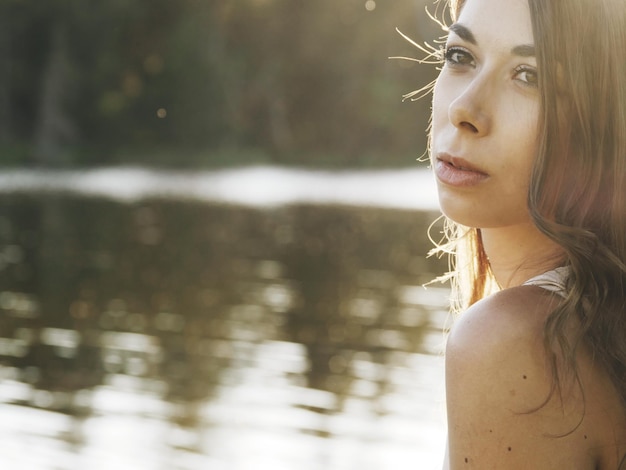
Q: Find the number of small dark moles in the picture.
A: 5